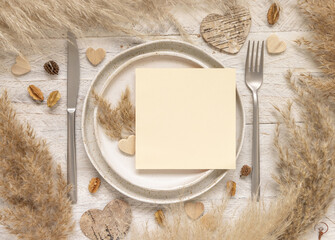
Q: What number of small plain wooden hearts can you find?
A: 5